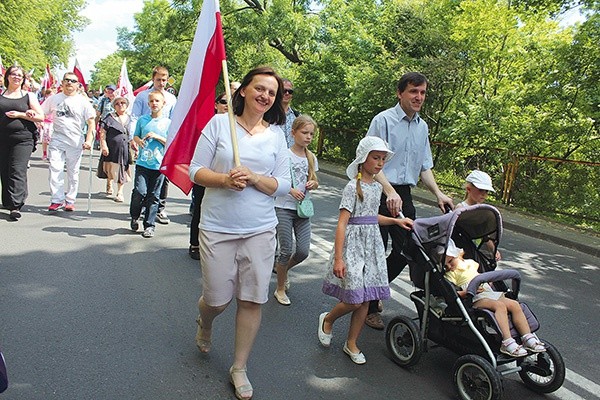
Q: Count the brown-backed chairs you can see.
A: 0